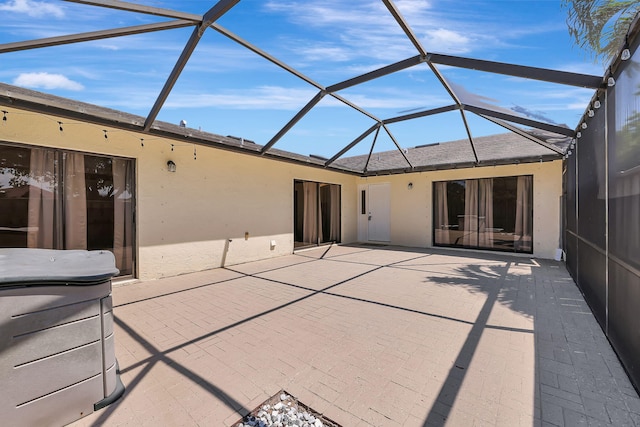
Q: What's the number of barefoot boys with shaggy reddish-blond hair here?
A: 0